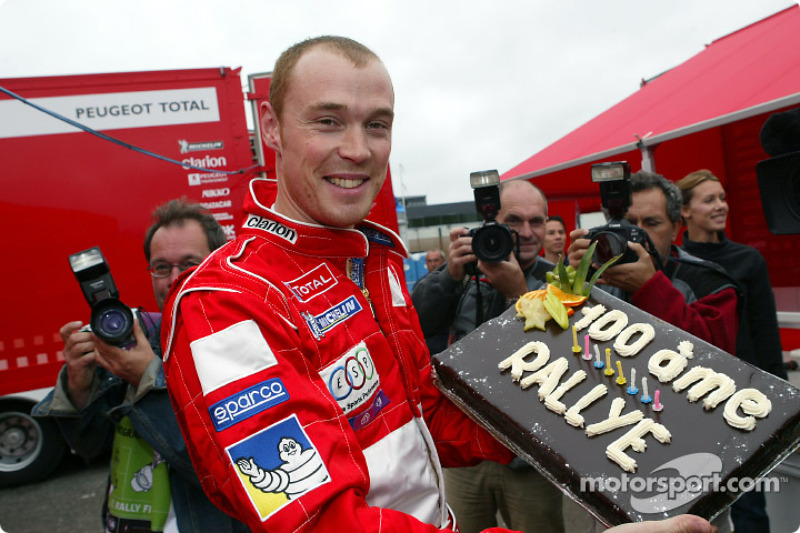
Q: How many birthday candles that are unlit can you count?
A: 8